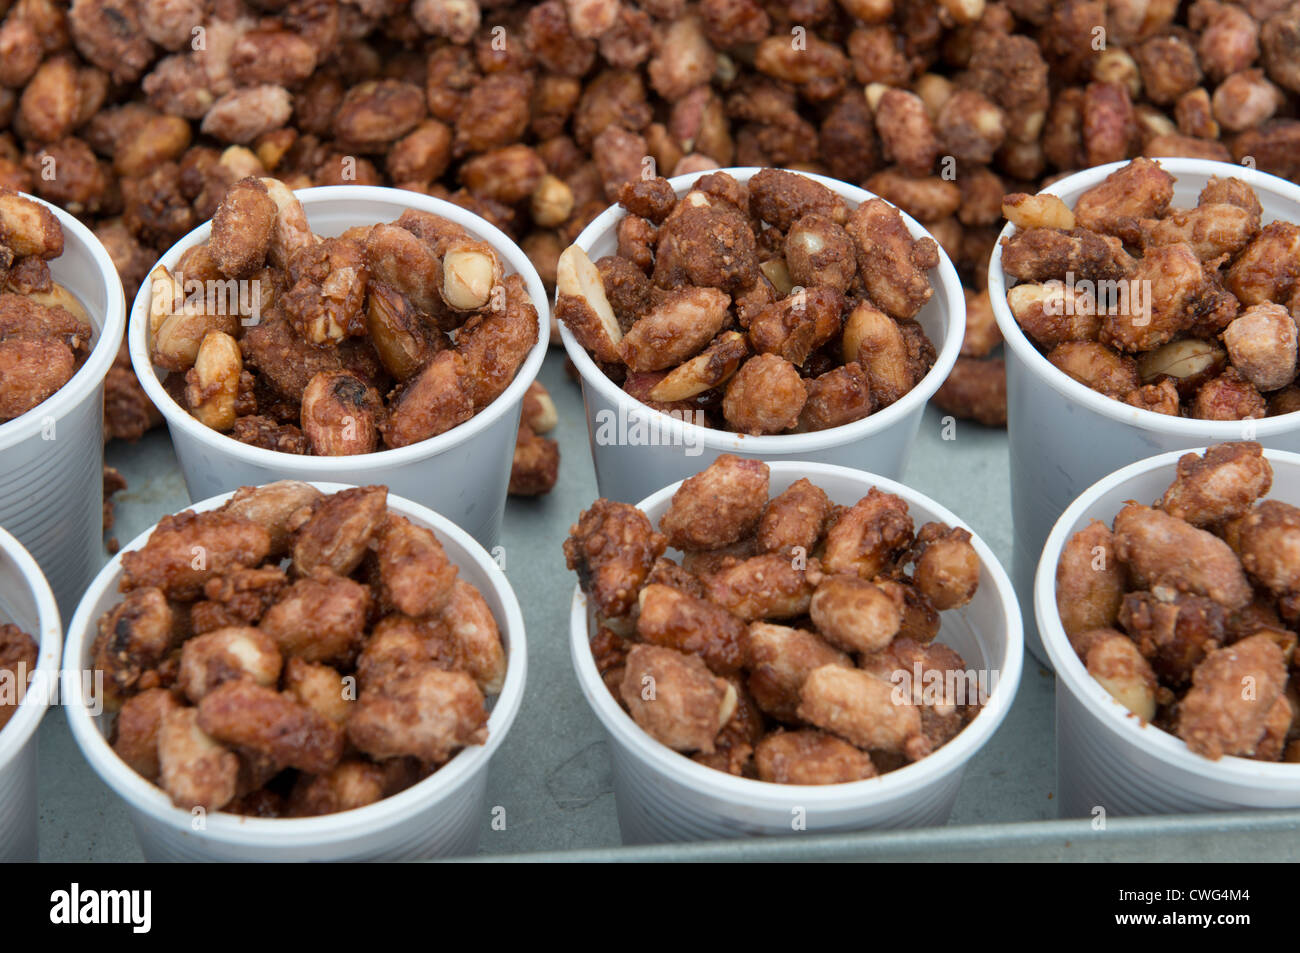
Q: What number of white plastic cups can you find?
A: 8